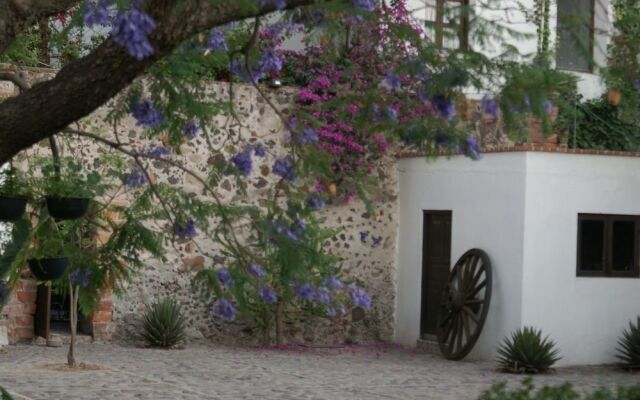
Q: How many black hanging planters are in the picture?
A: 3